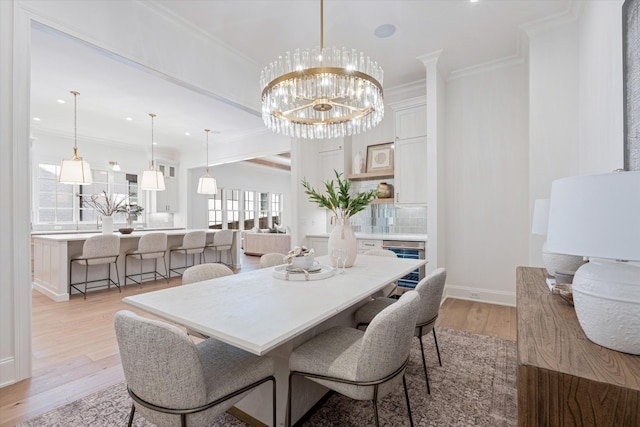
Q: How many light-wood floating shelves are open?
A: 2